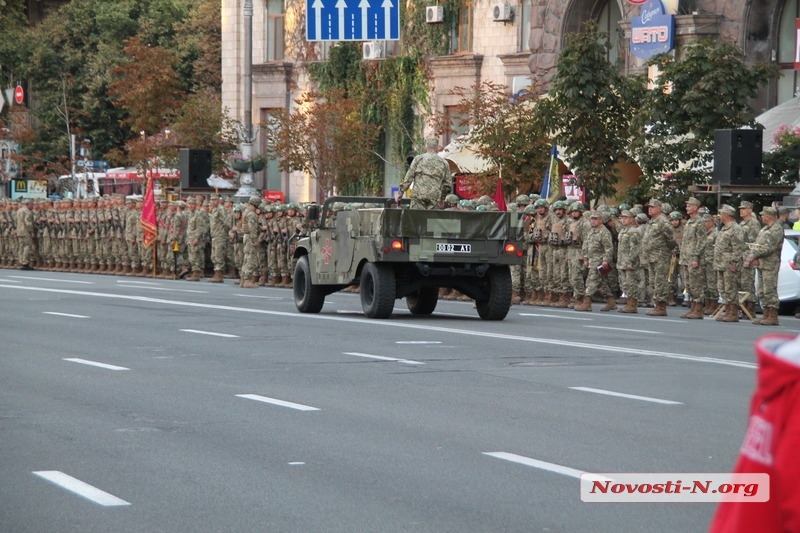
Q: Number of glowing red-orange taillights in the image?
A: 2